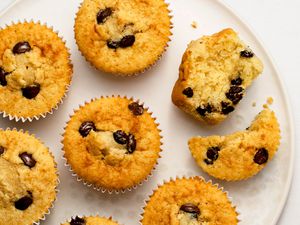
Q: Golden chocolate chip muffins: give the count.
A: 7